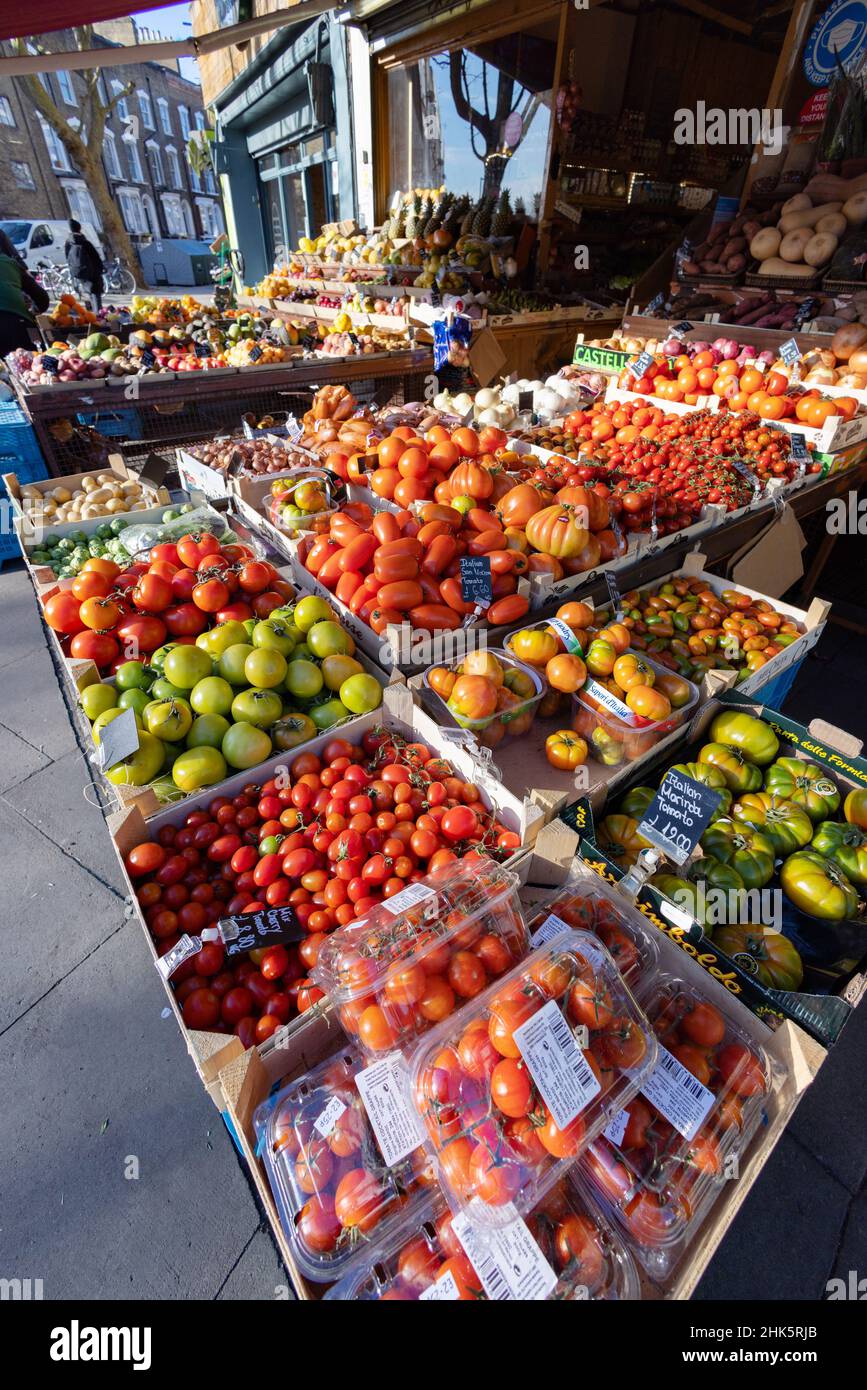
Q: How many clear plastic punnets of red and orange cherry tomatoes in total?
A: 6